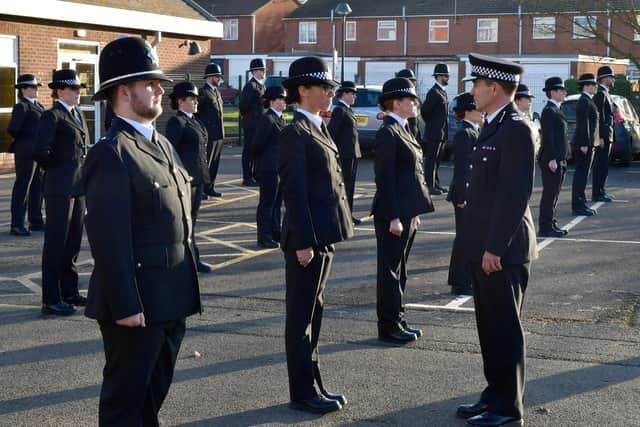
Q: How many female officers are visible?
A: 11